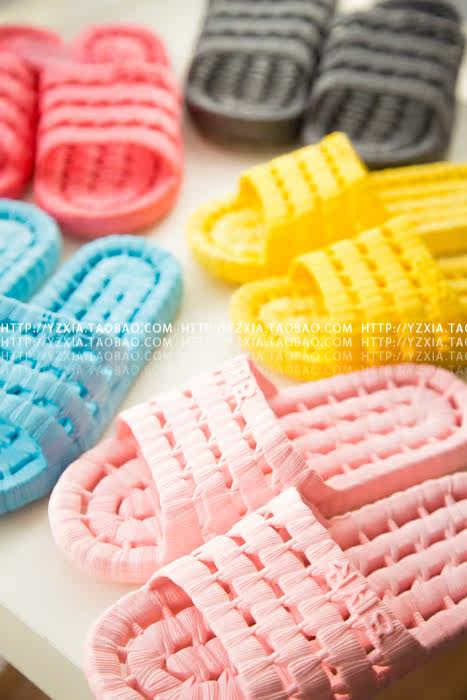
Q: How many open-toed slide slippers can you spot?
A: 10